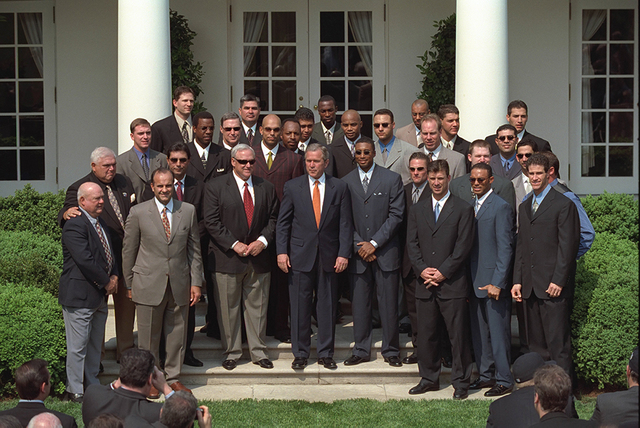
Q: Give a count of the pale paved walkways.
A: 1